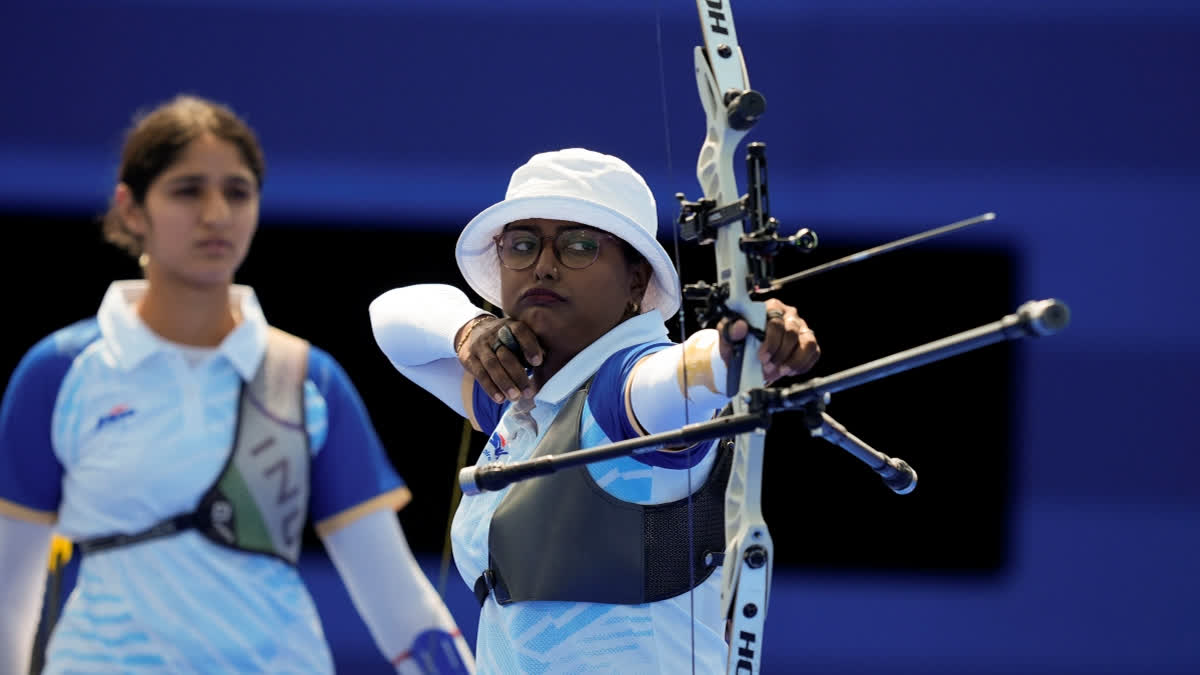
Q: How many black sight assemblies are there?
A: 1